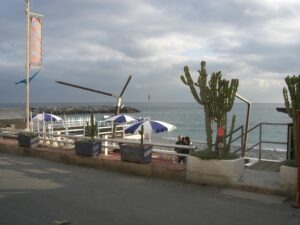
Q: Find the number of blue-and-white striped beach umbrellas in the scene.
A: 3